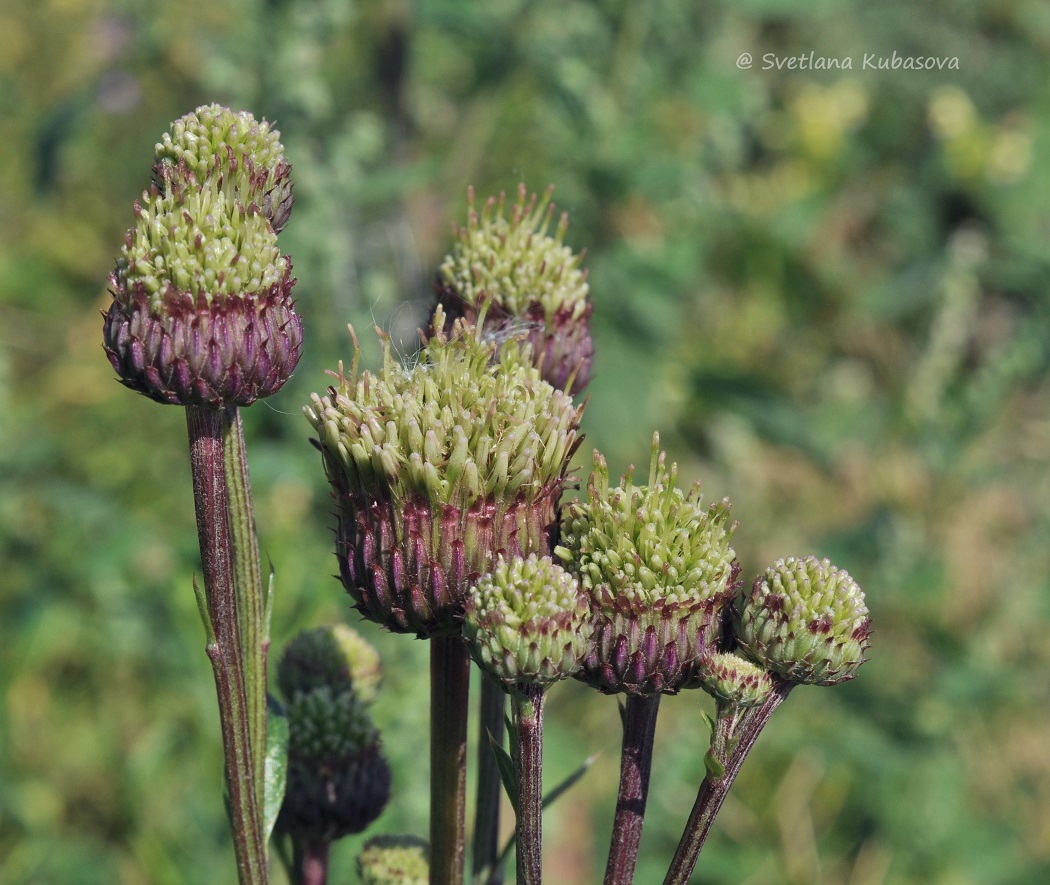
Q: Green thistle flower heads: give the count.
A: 11